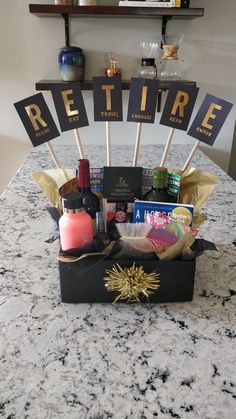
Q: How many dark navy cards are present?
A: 6